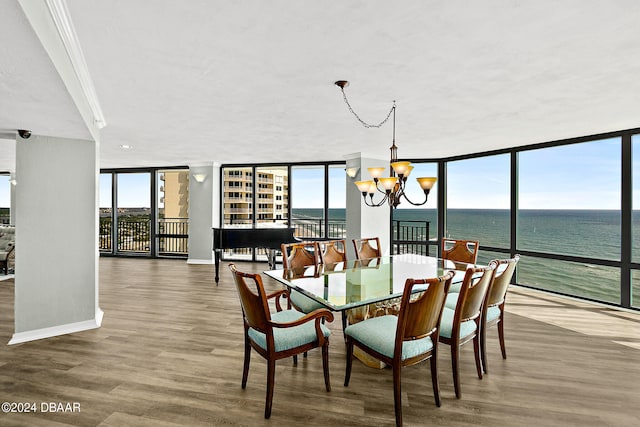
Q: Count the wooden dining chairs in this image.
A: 8